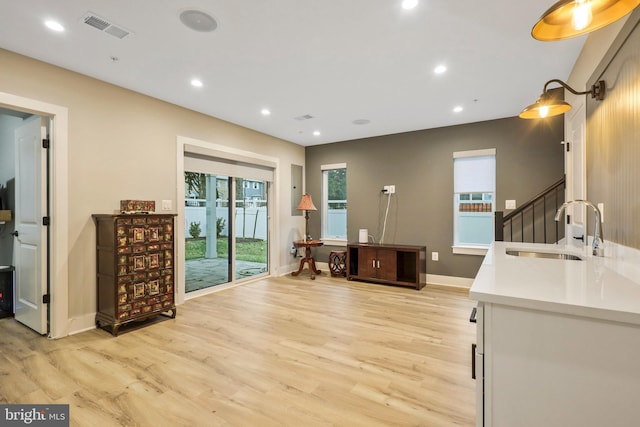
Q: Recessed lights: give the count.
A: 7